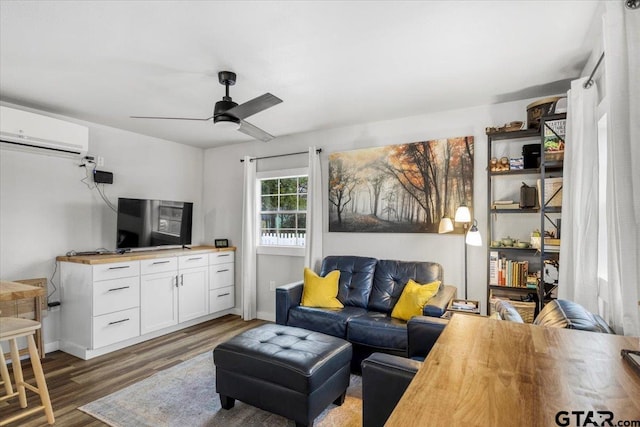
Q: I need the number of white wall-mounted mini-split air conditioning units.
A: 1